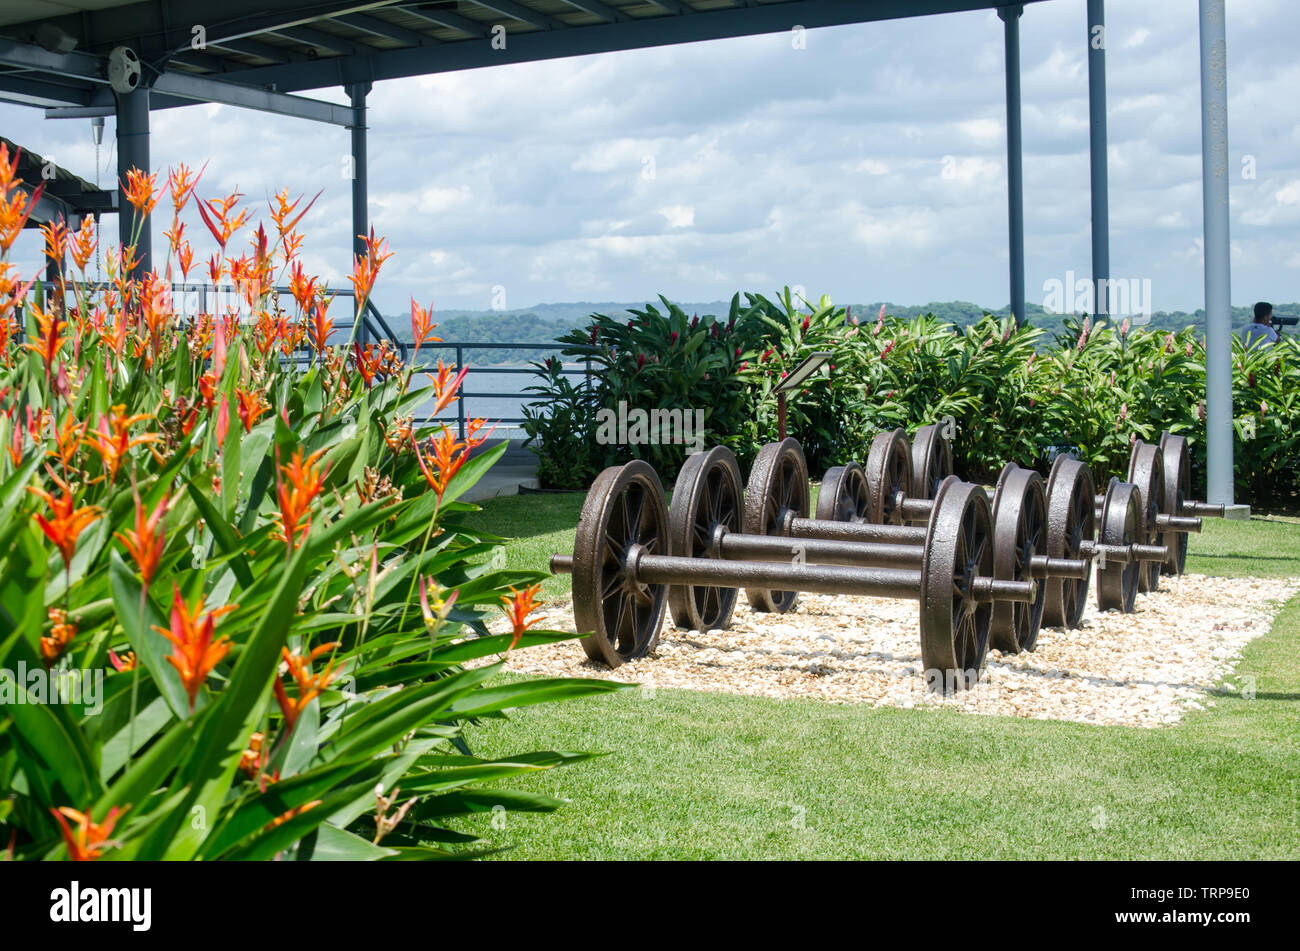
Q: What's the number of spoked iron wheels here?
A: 12